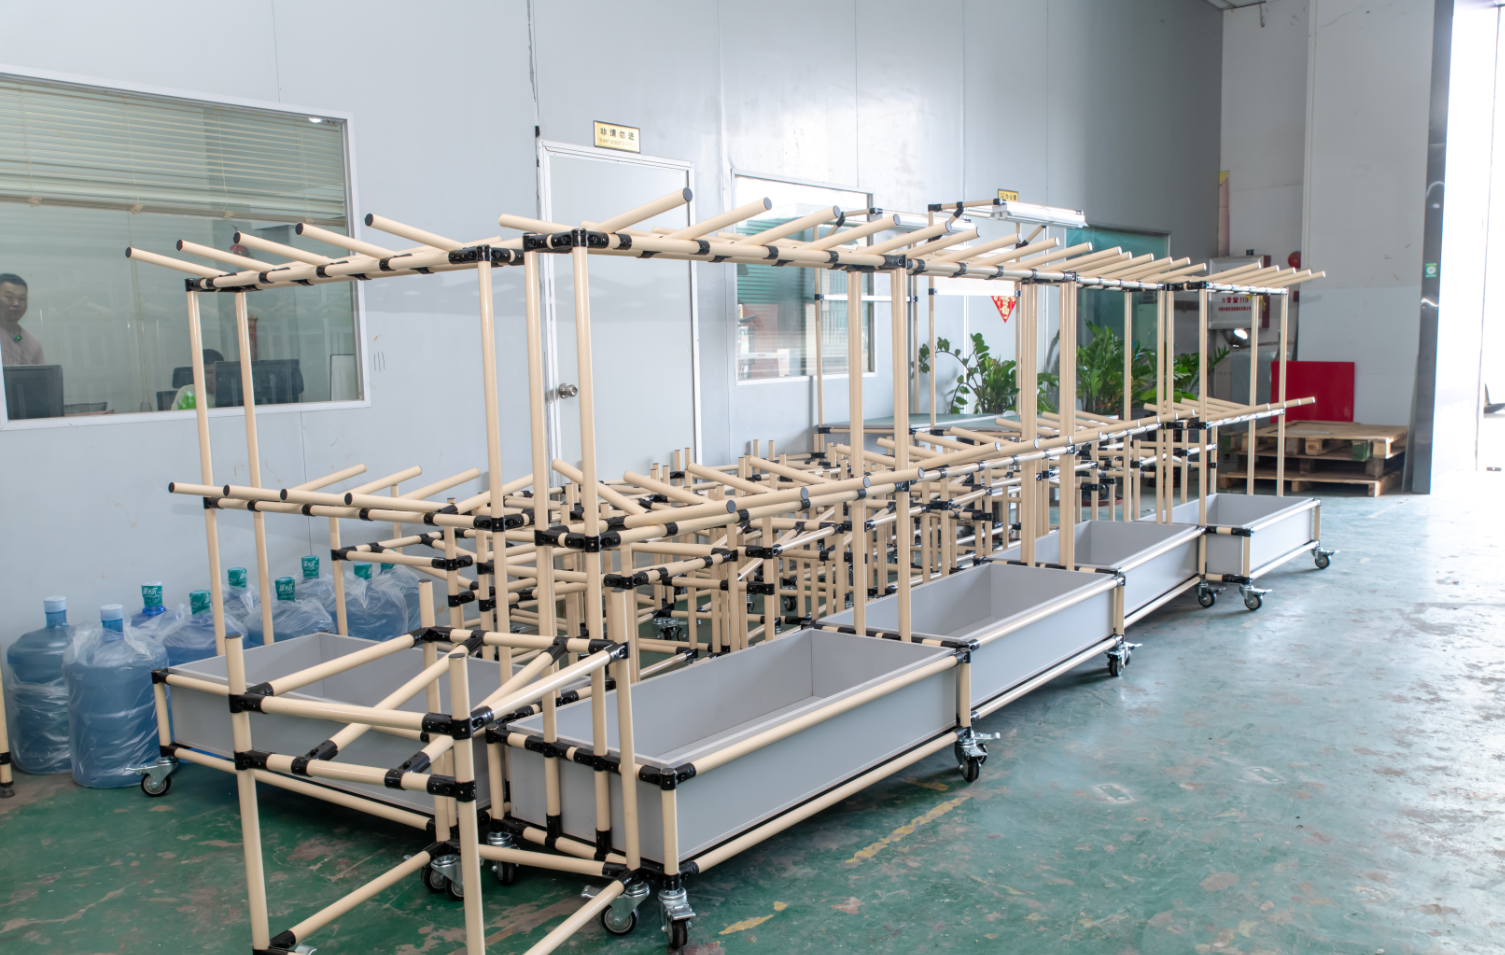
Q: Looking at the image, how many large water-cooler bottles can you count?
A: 9